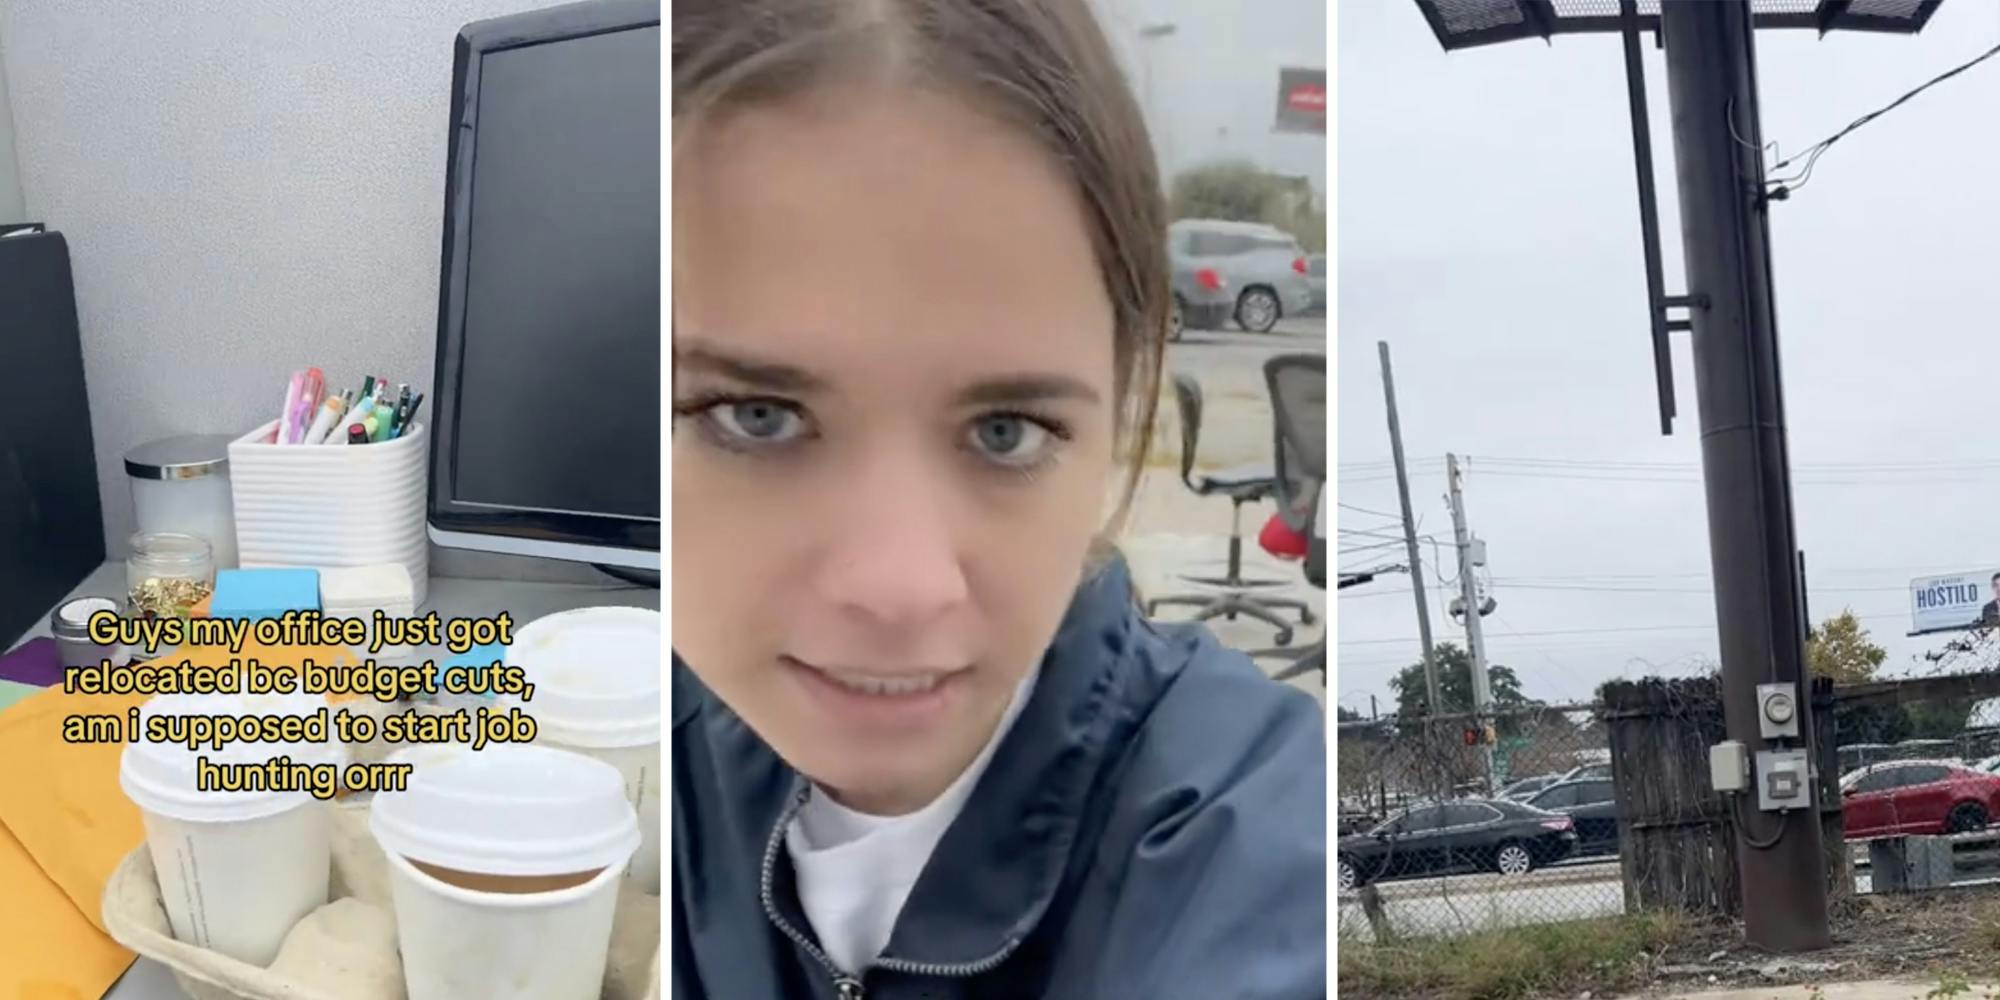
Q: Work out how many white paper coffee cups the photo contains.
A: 3